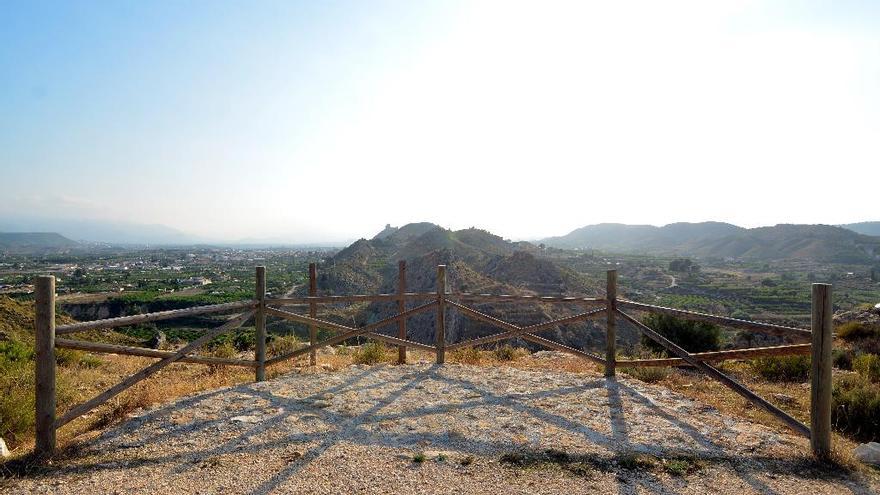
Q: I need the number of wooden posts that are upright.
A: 7